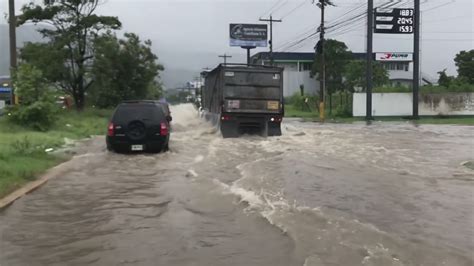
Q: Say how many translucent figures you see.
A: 0